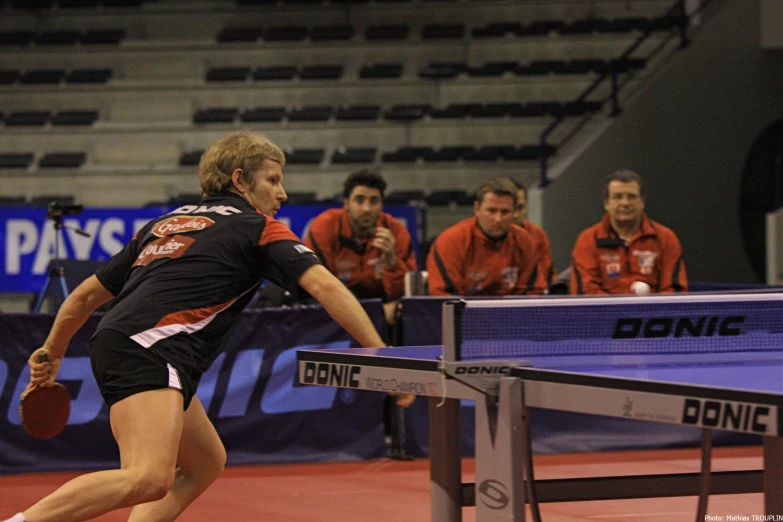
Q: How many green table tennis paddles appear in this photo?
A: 0